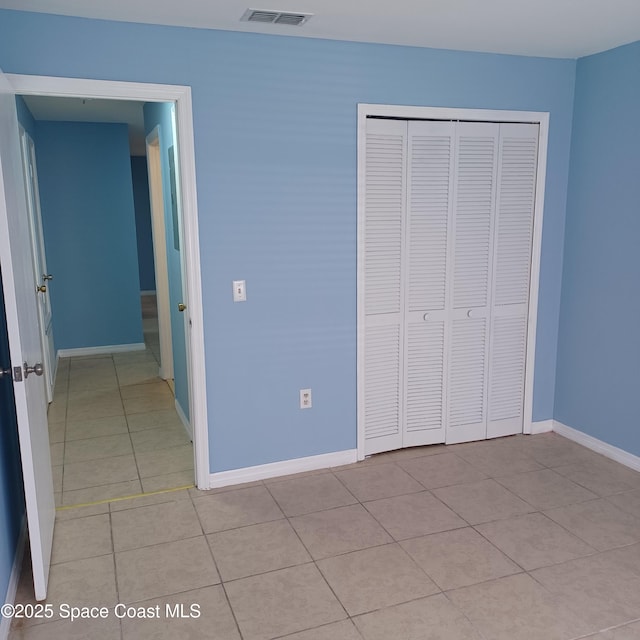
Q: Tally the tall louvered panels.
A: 4